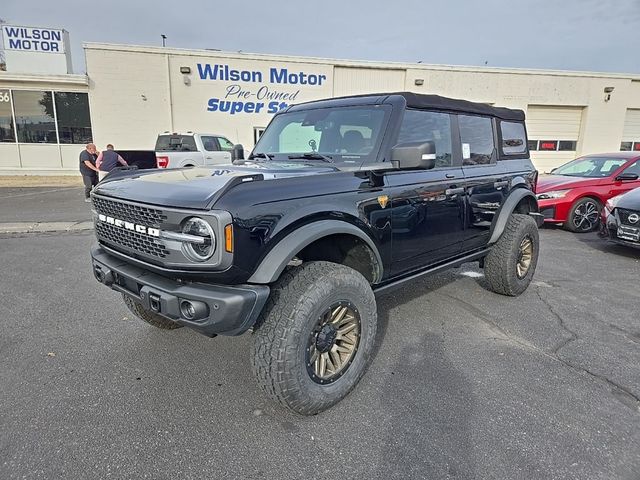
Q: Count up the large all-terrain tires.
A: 3